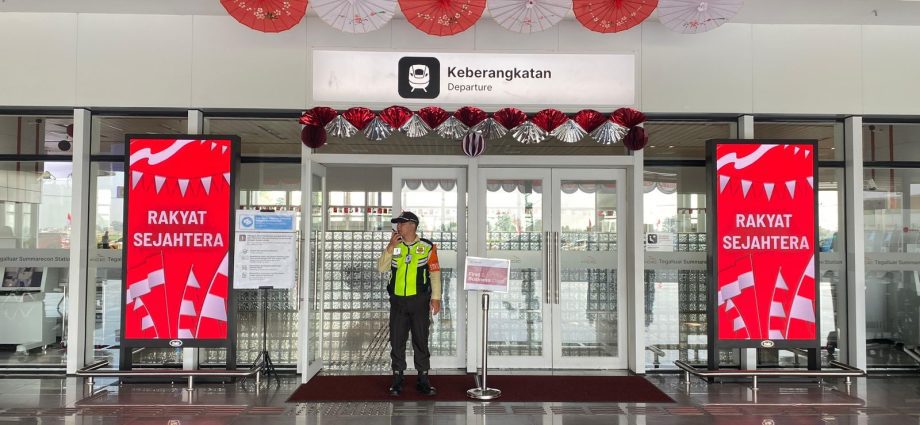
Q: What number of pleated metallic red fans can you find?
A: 9